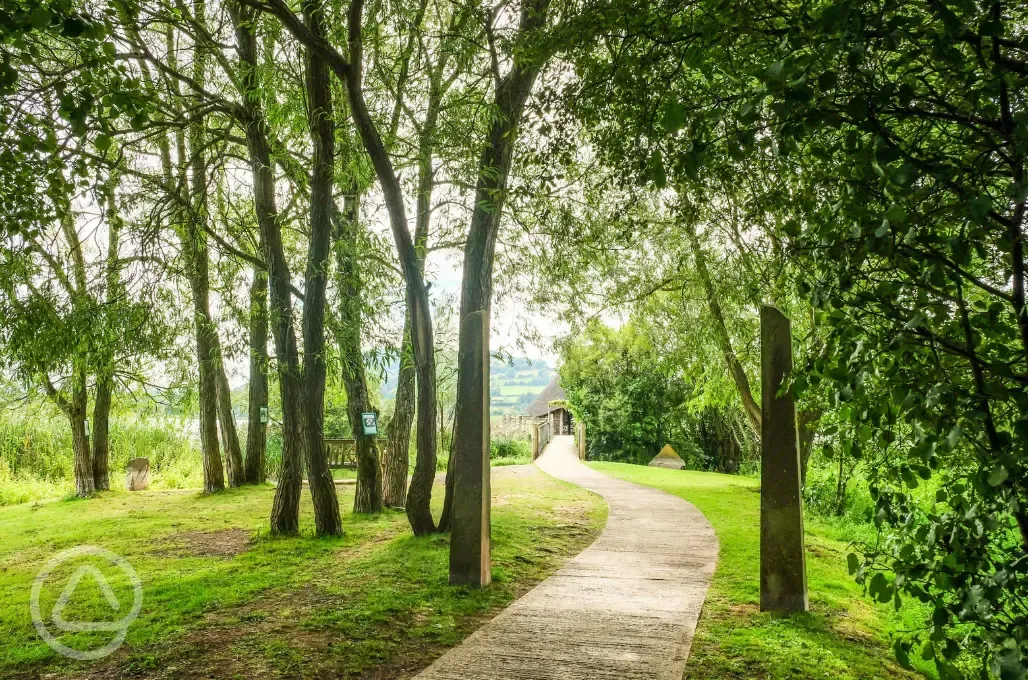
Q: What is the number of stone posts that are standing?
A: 2